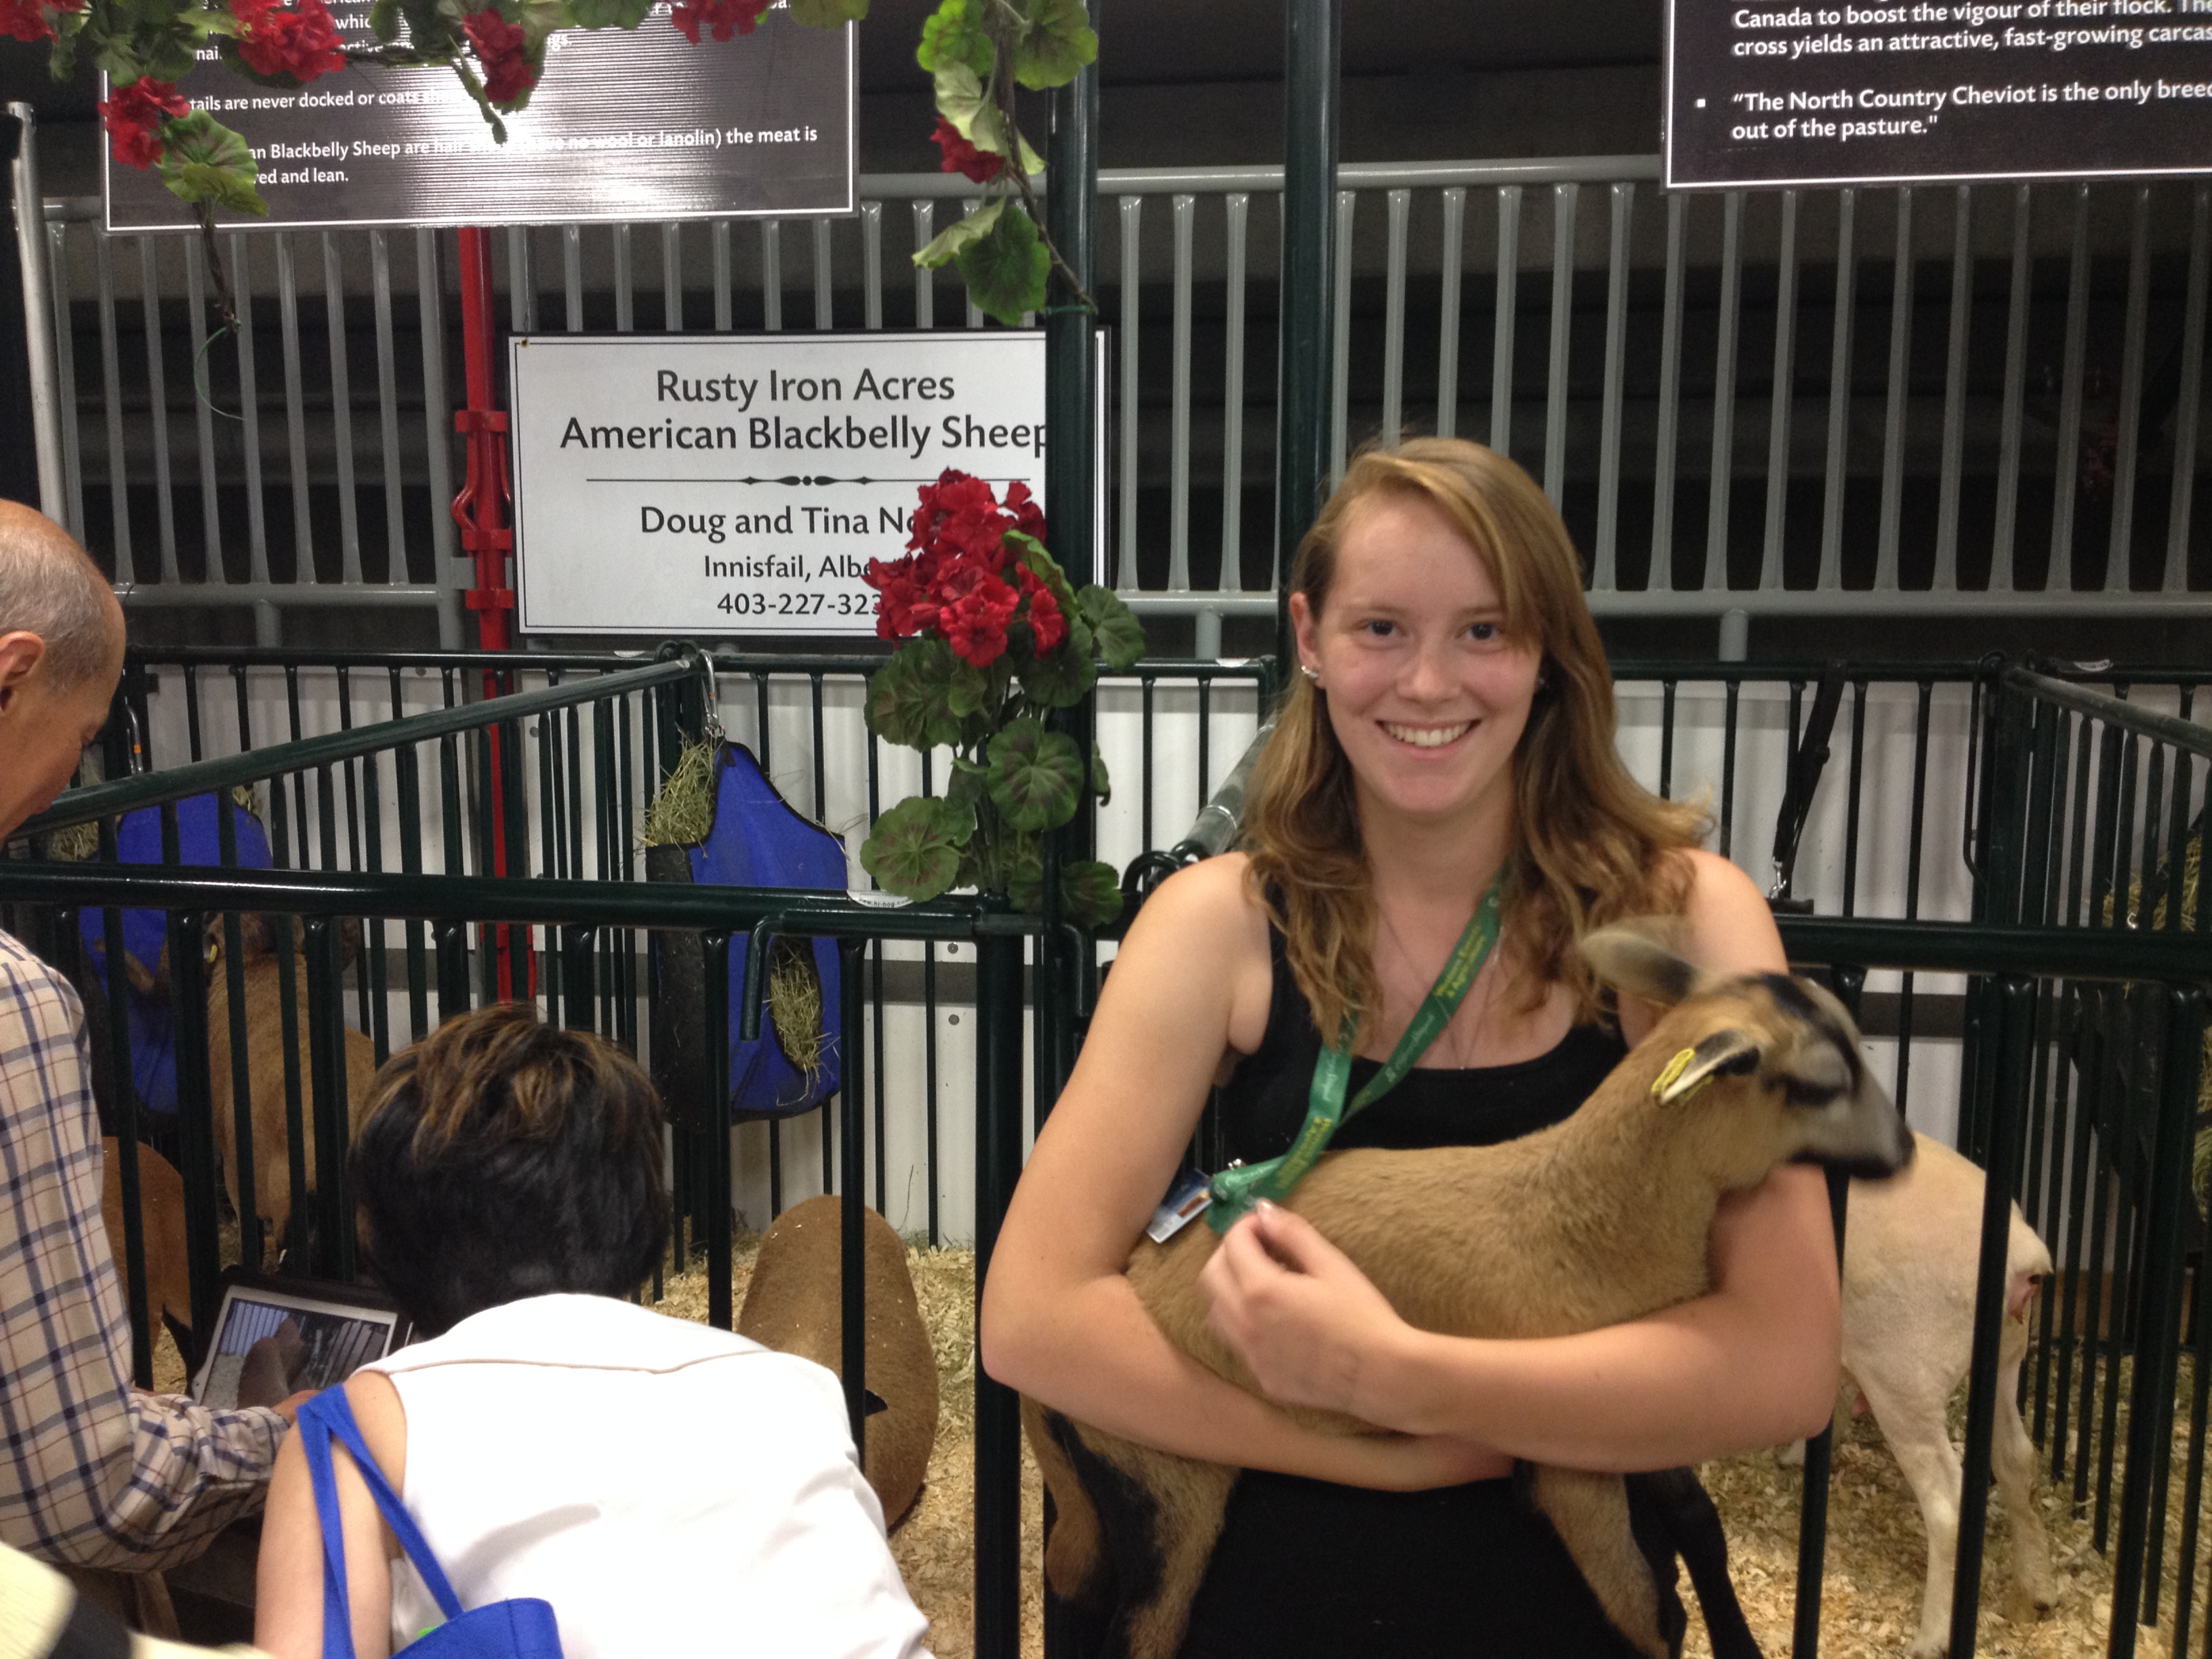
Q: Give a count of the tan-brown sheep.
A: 4